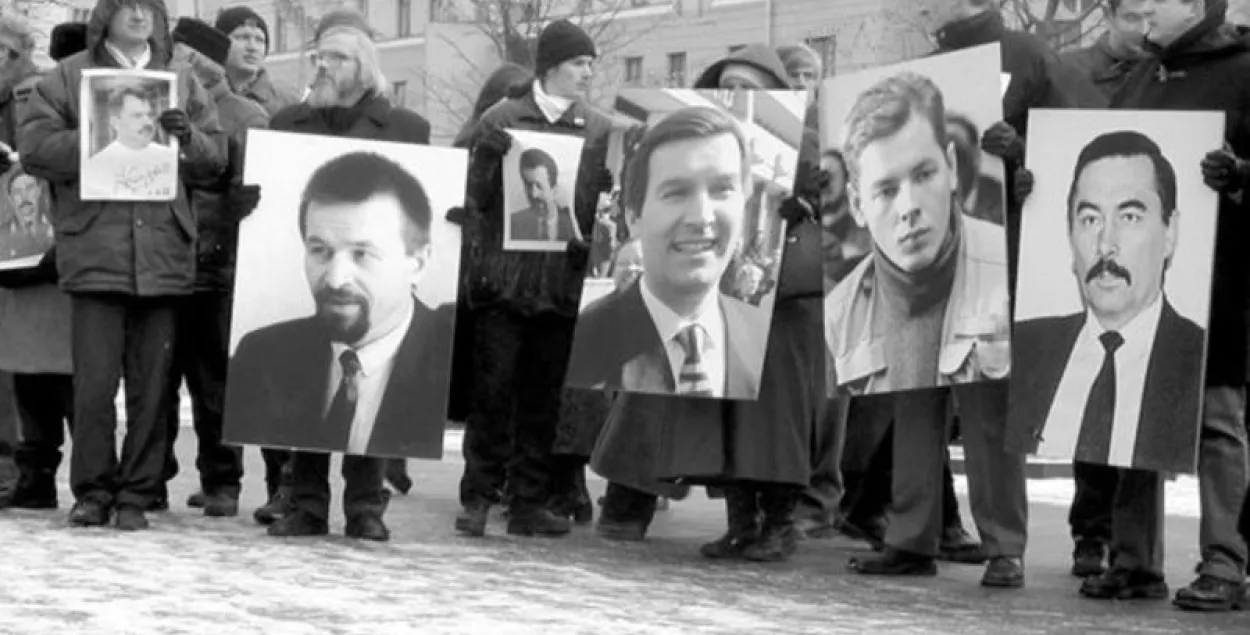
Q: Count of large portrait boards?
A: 4